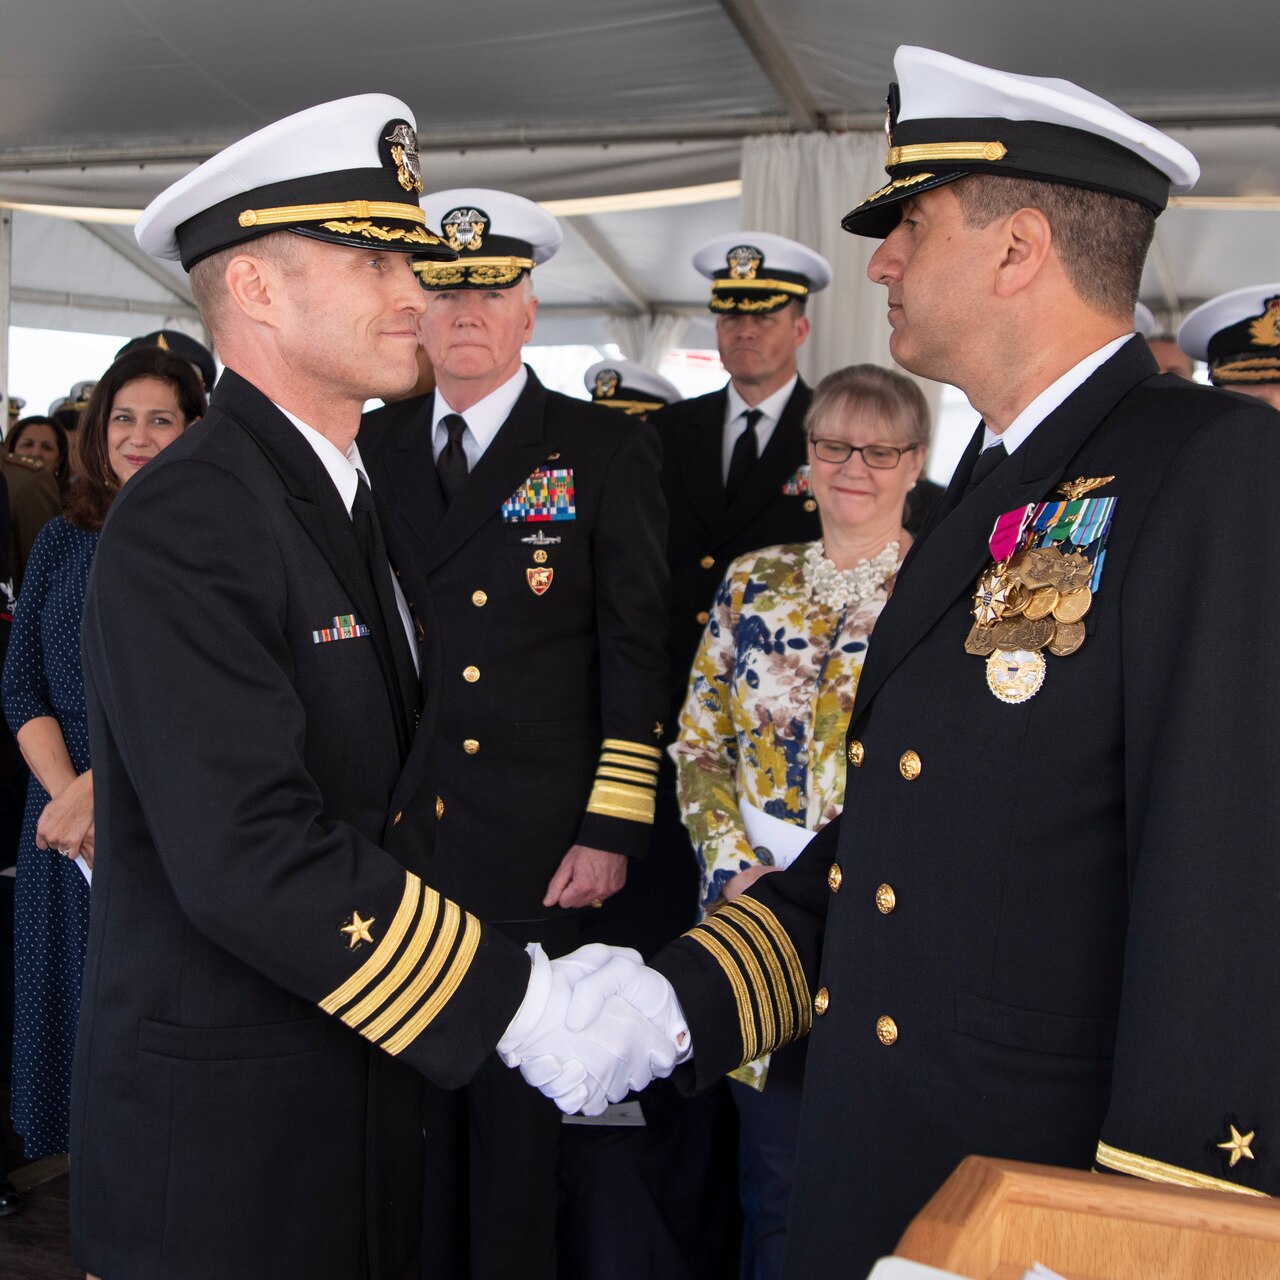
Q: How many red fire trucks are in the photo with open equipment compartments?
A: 0